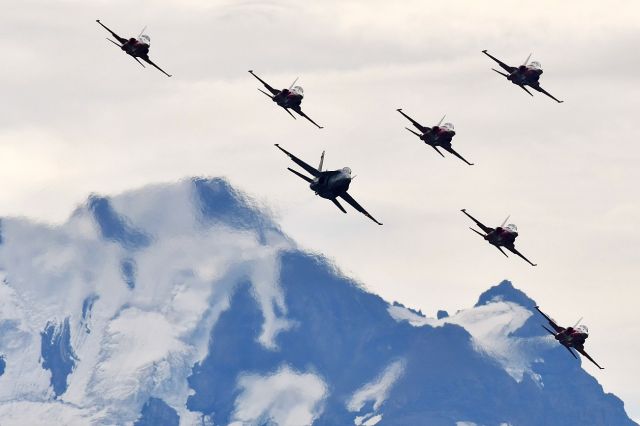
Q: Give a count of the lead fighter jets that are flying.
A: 1